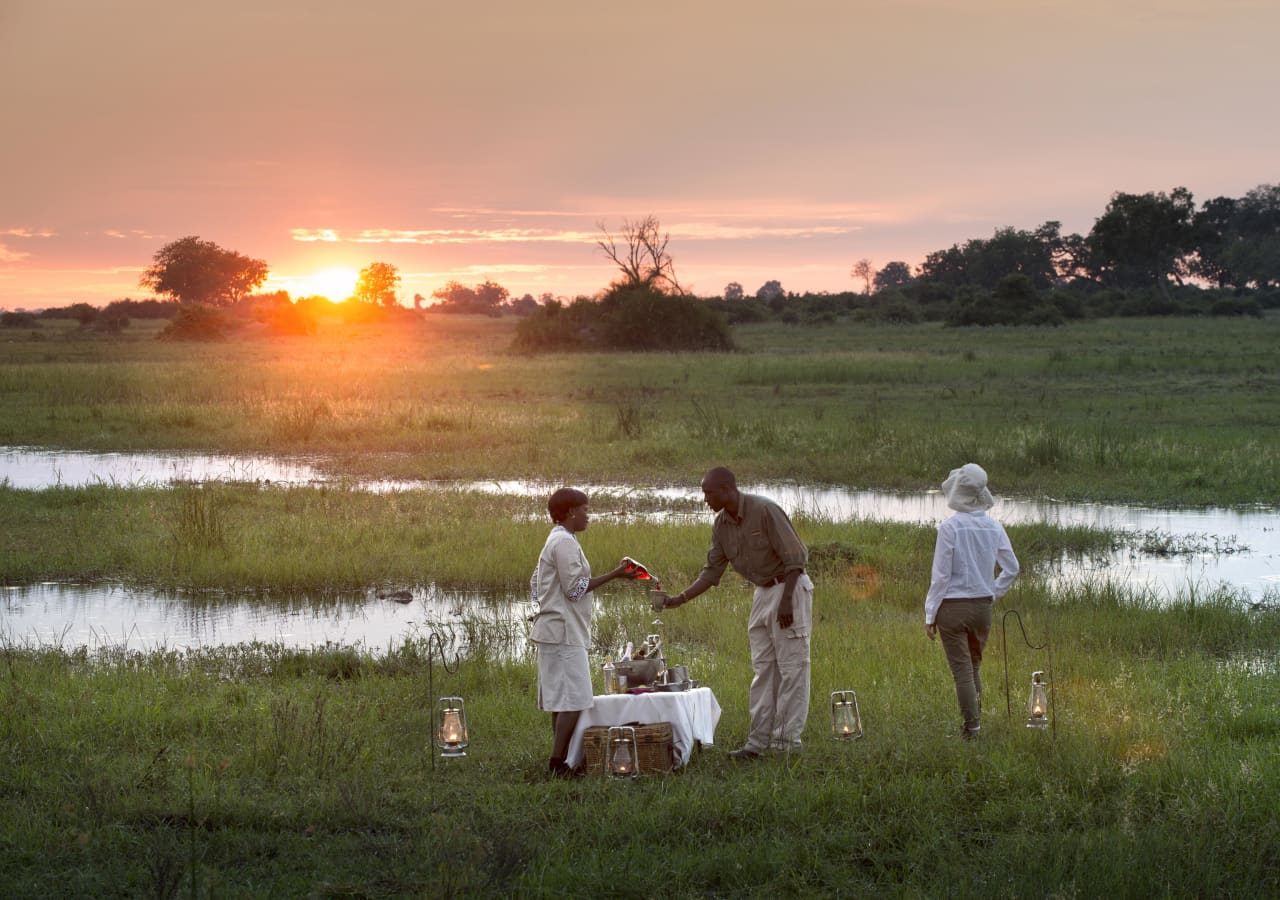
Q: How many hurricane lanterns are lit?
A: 4